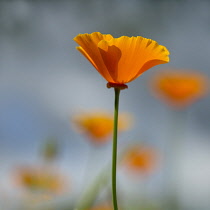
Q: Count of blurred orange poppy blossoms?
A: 4